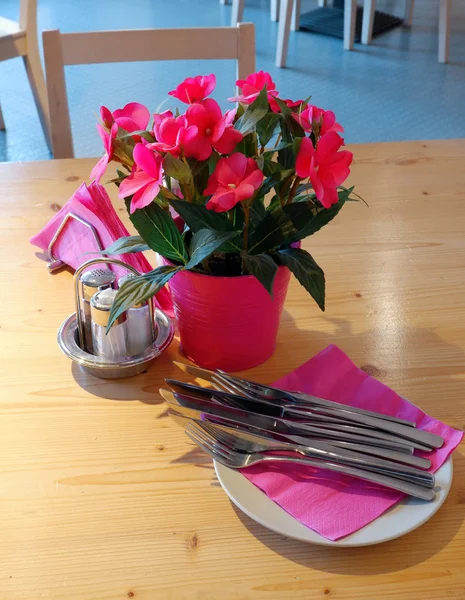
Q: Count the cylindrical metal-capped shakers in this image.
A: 3